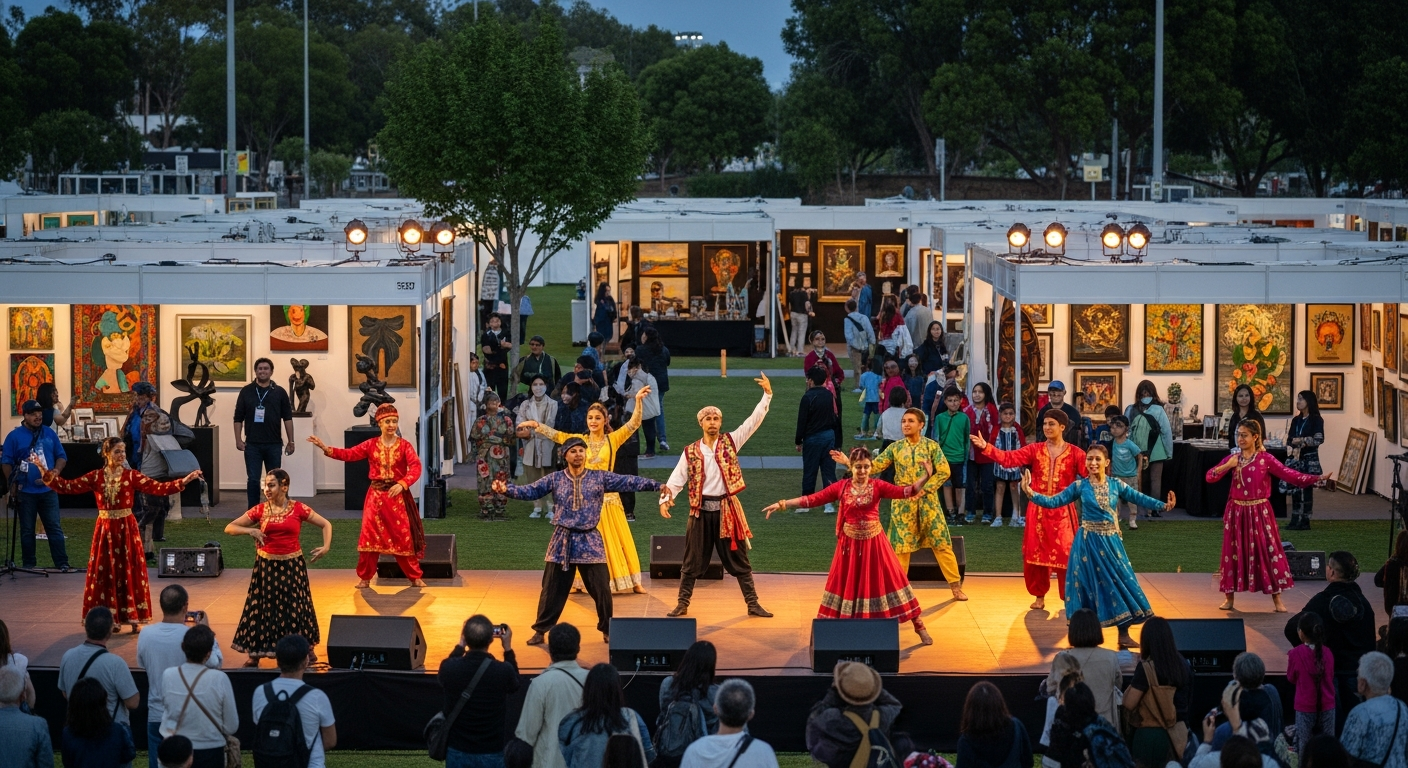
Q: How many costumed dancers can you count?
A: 11